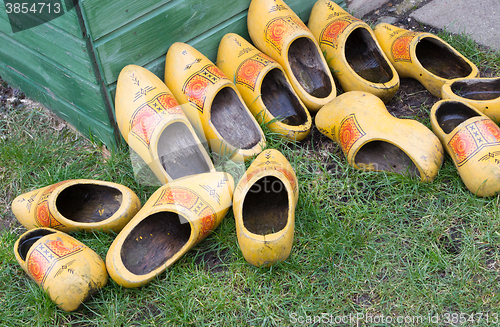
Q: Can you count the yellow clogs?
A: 13